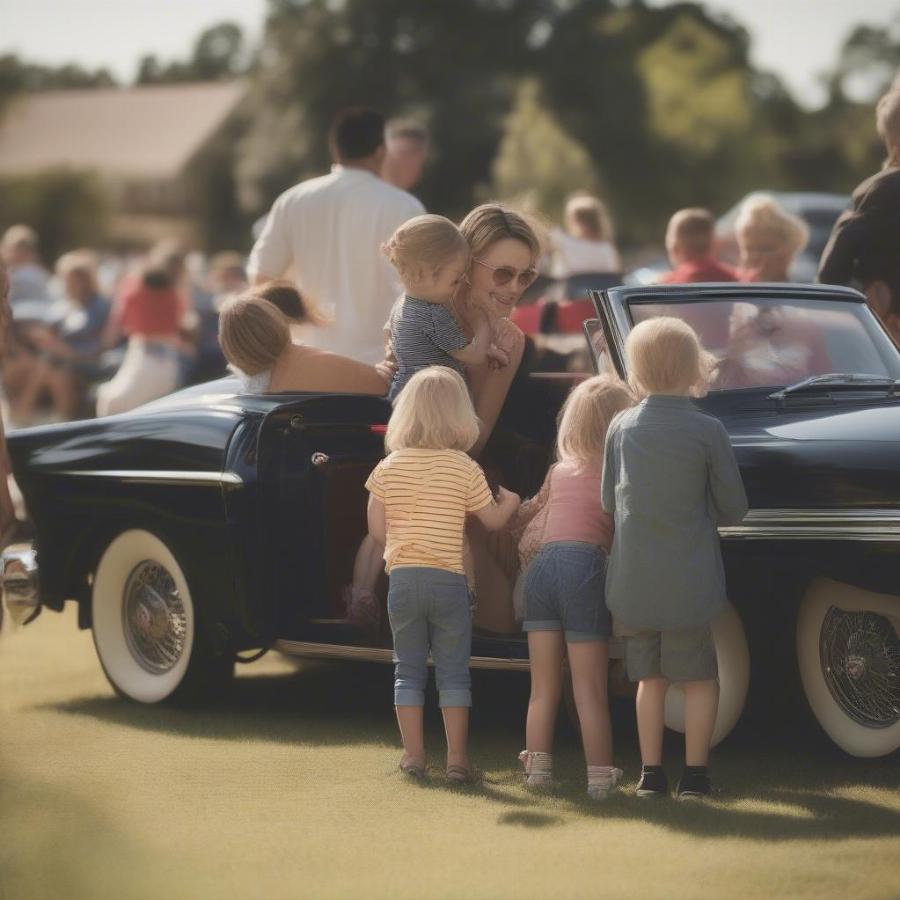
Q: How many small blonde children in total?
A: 4